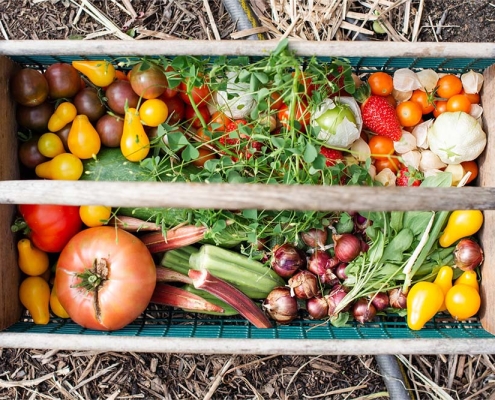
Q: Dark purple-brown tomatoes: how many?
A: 9